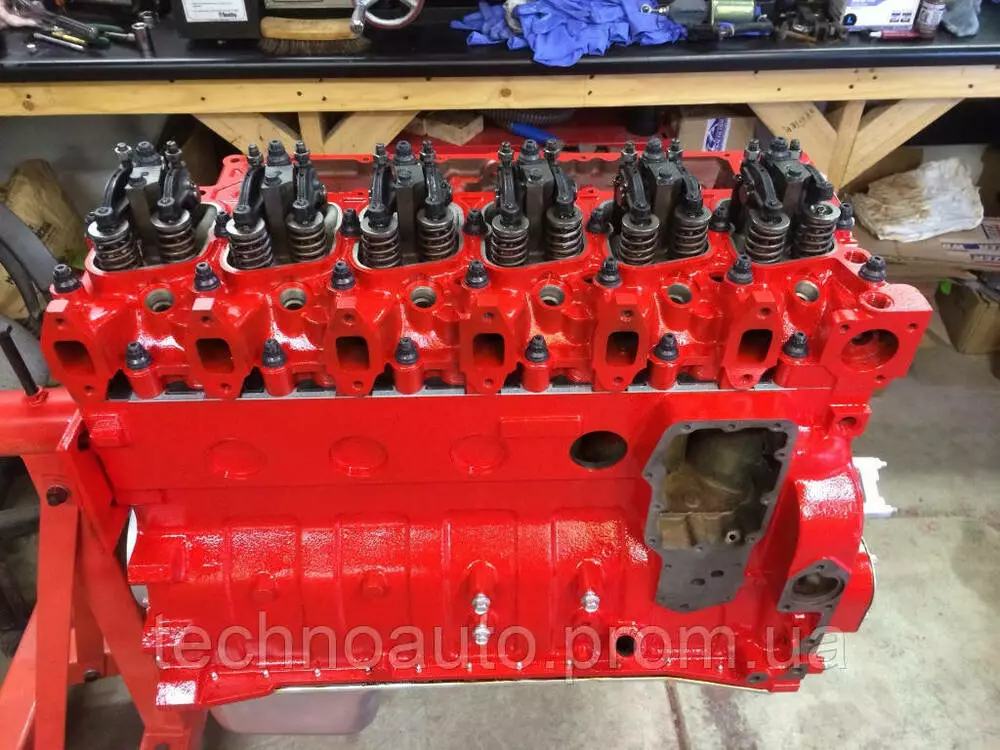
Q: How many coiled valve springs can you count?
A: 12